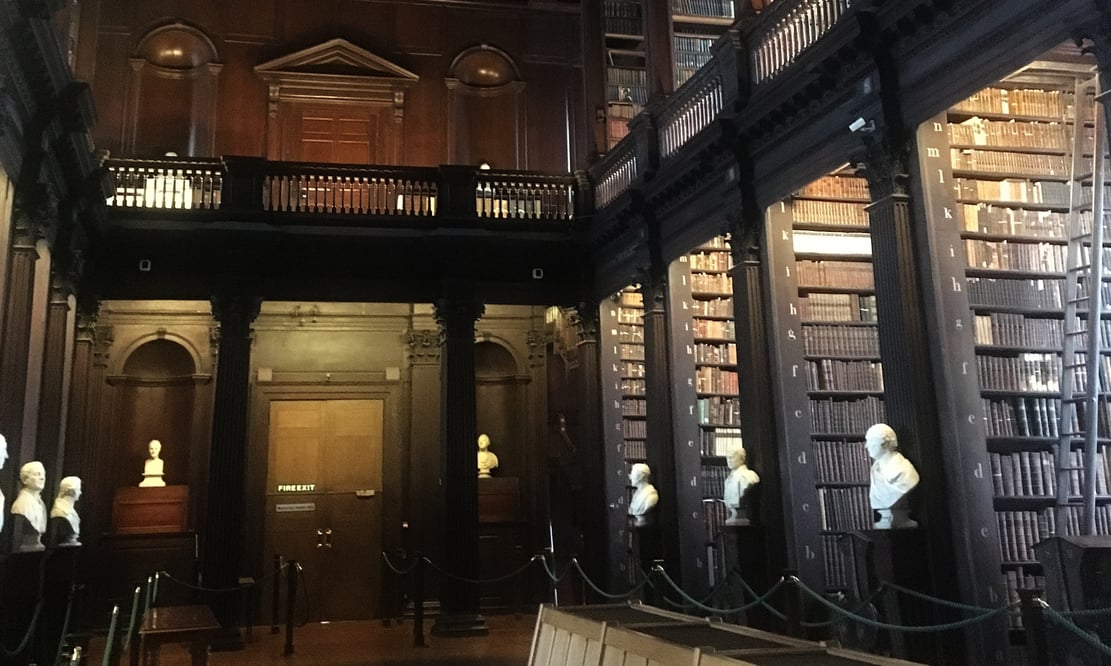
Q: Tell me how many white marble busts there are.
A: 8